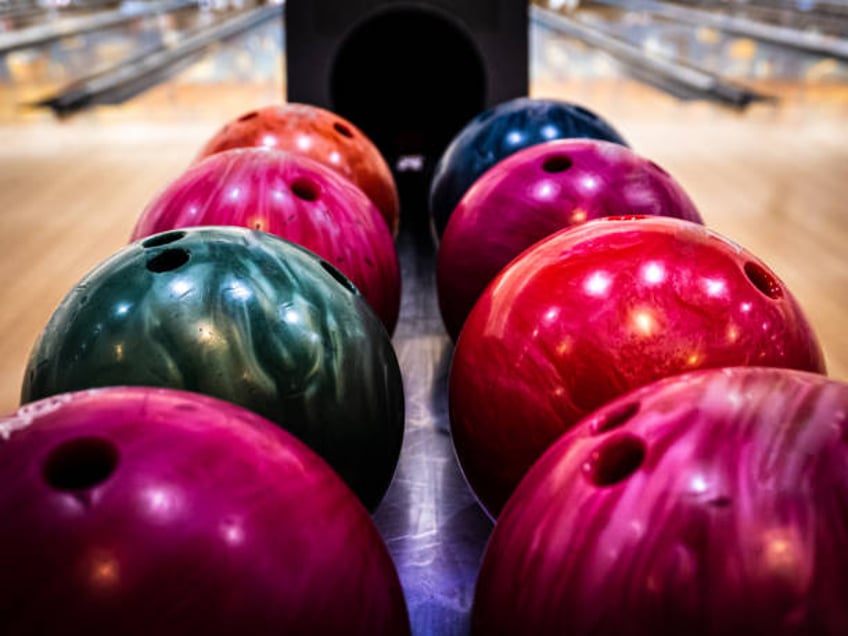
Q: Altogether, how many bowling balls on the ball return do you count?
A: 8